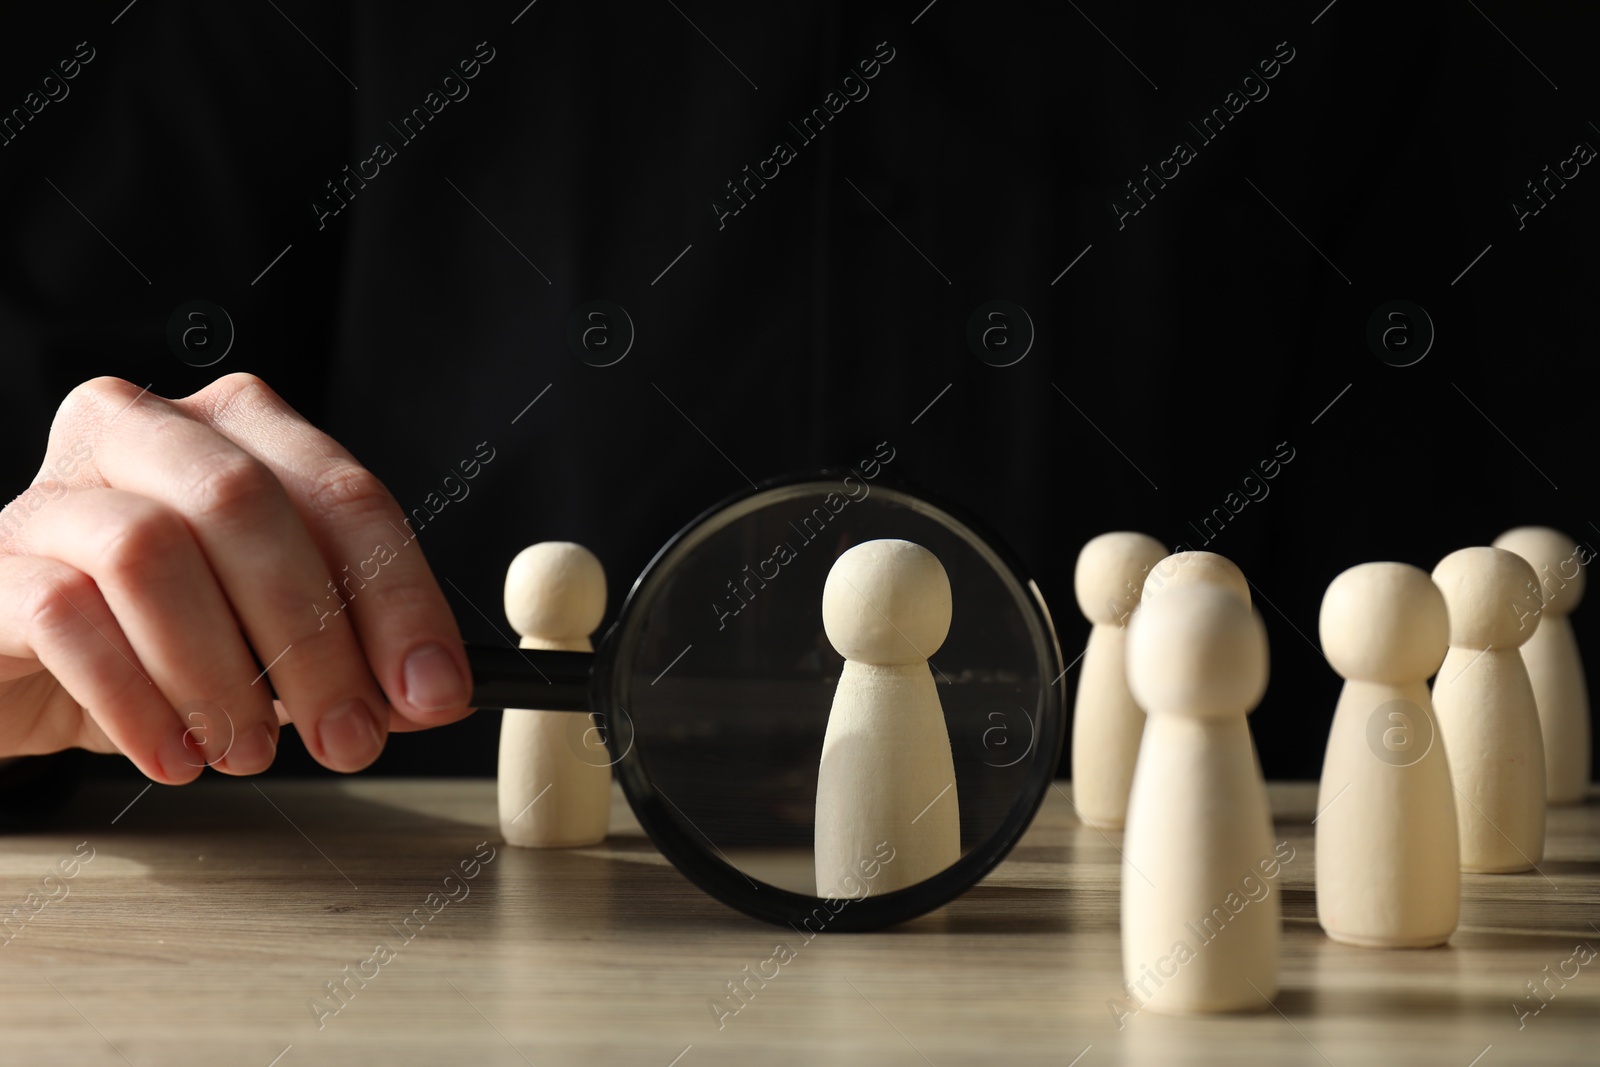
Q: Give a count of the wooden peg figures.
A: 8